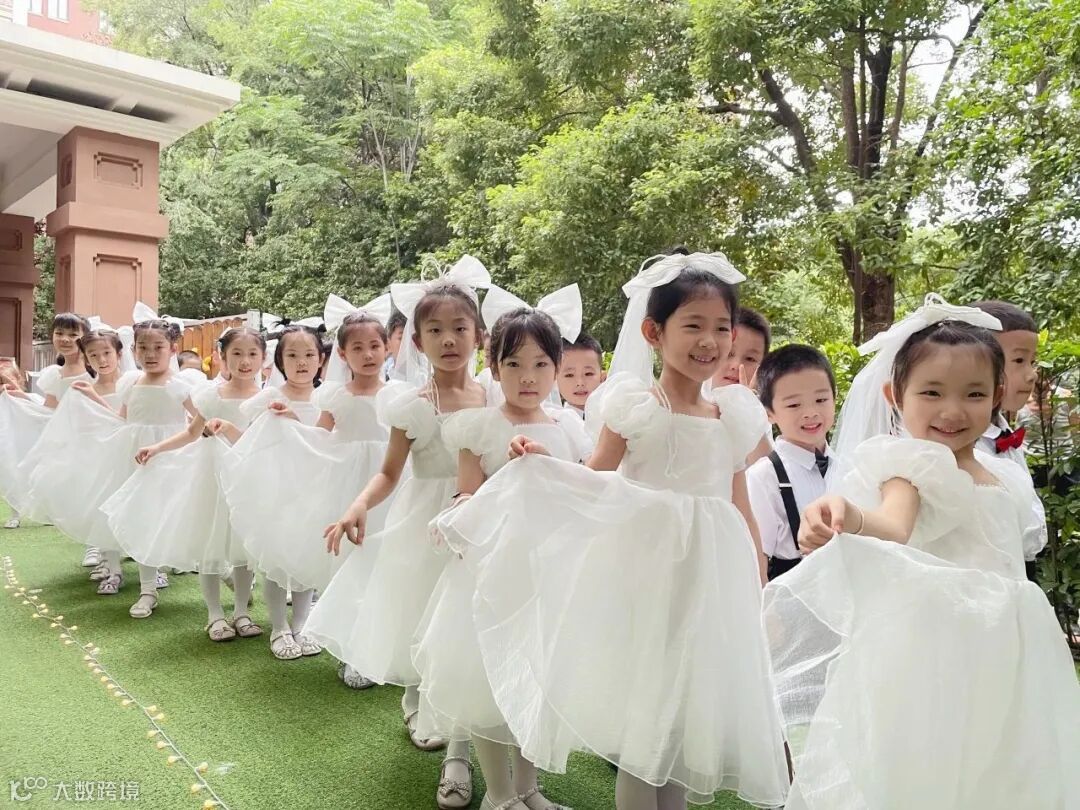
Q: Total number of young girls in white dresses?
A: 10